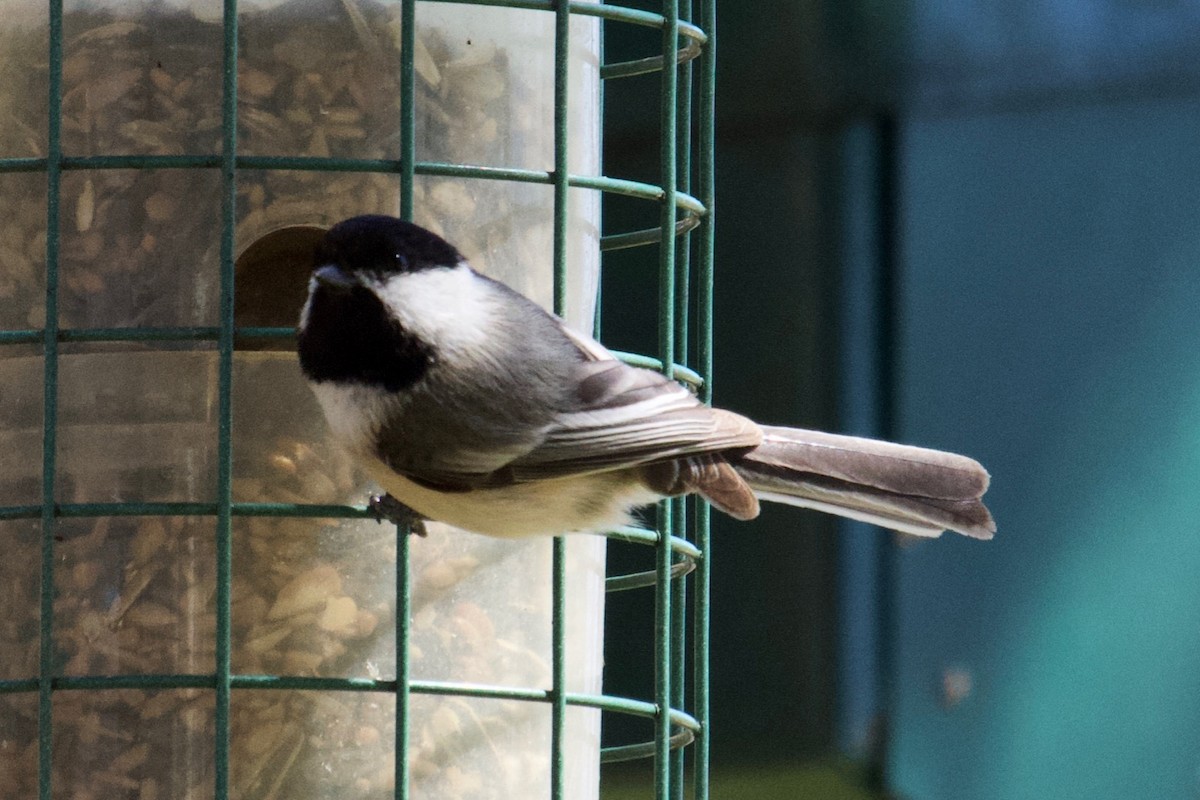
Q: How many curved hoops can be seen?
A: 5